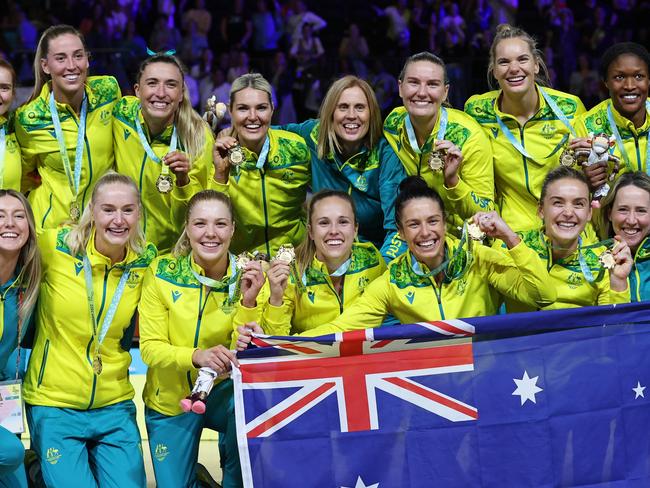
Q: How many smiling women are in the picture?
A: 15